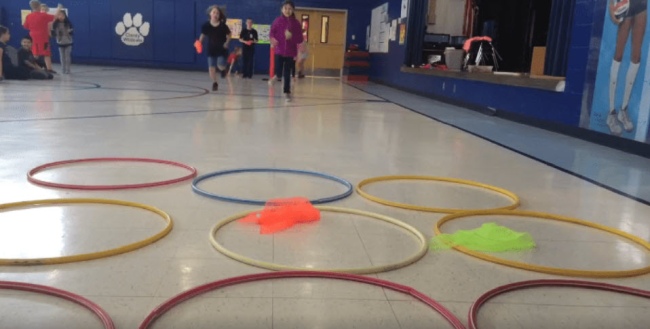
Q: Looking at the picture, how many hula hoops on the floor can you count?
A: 9